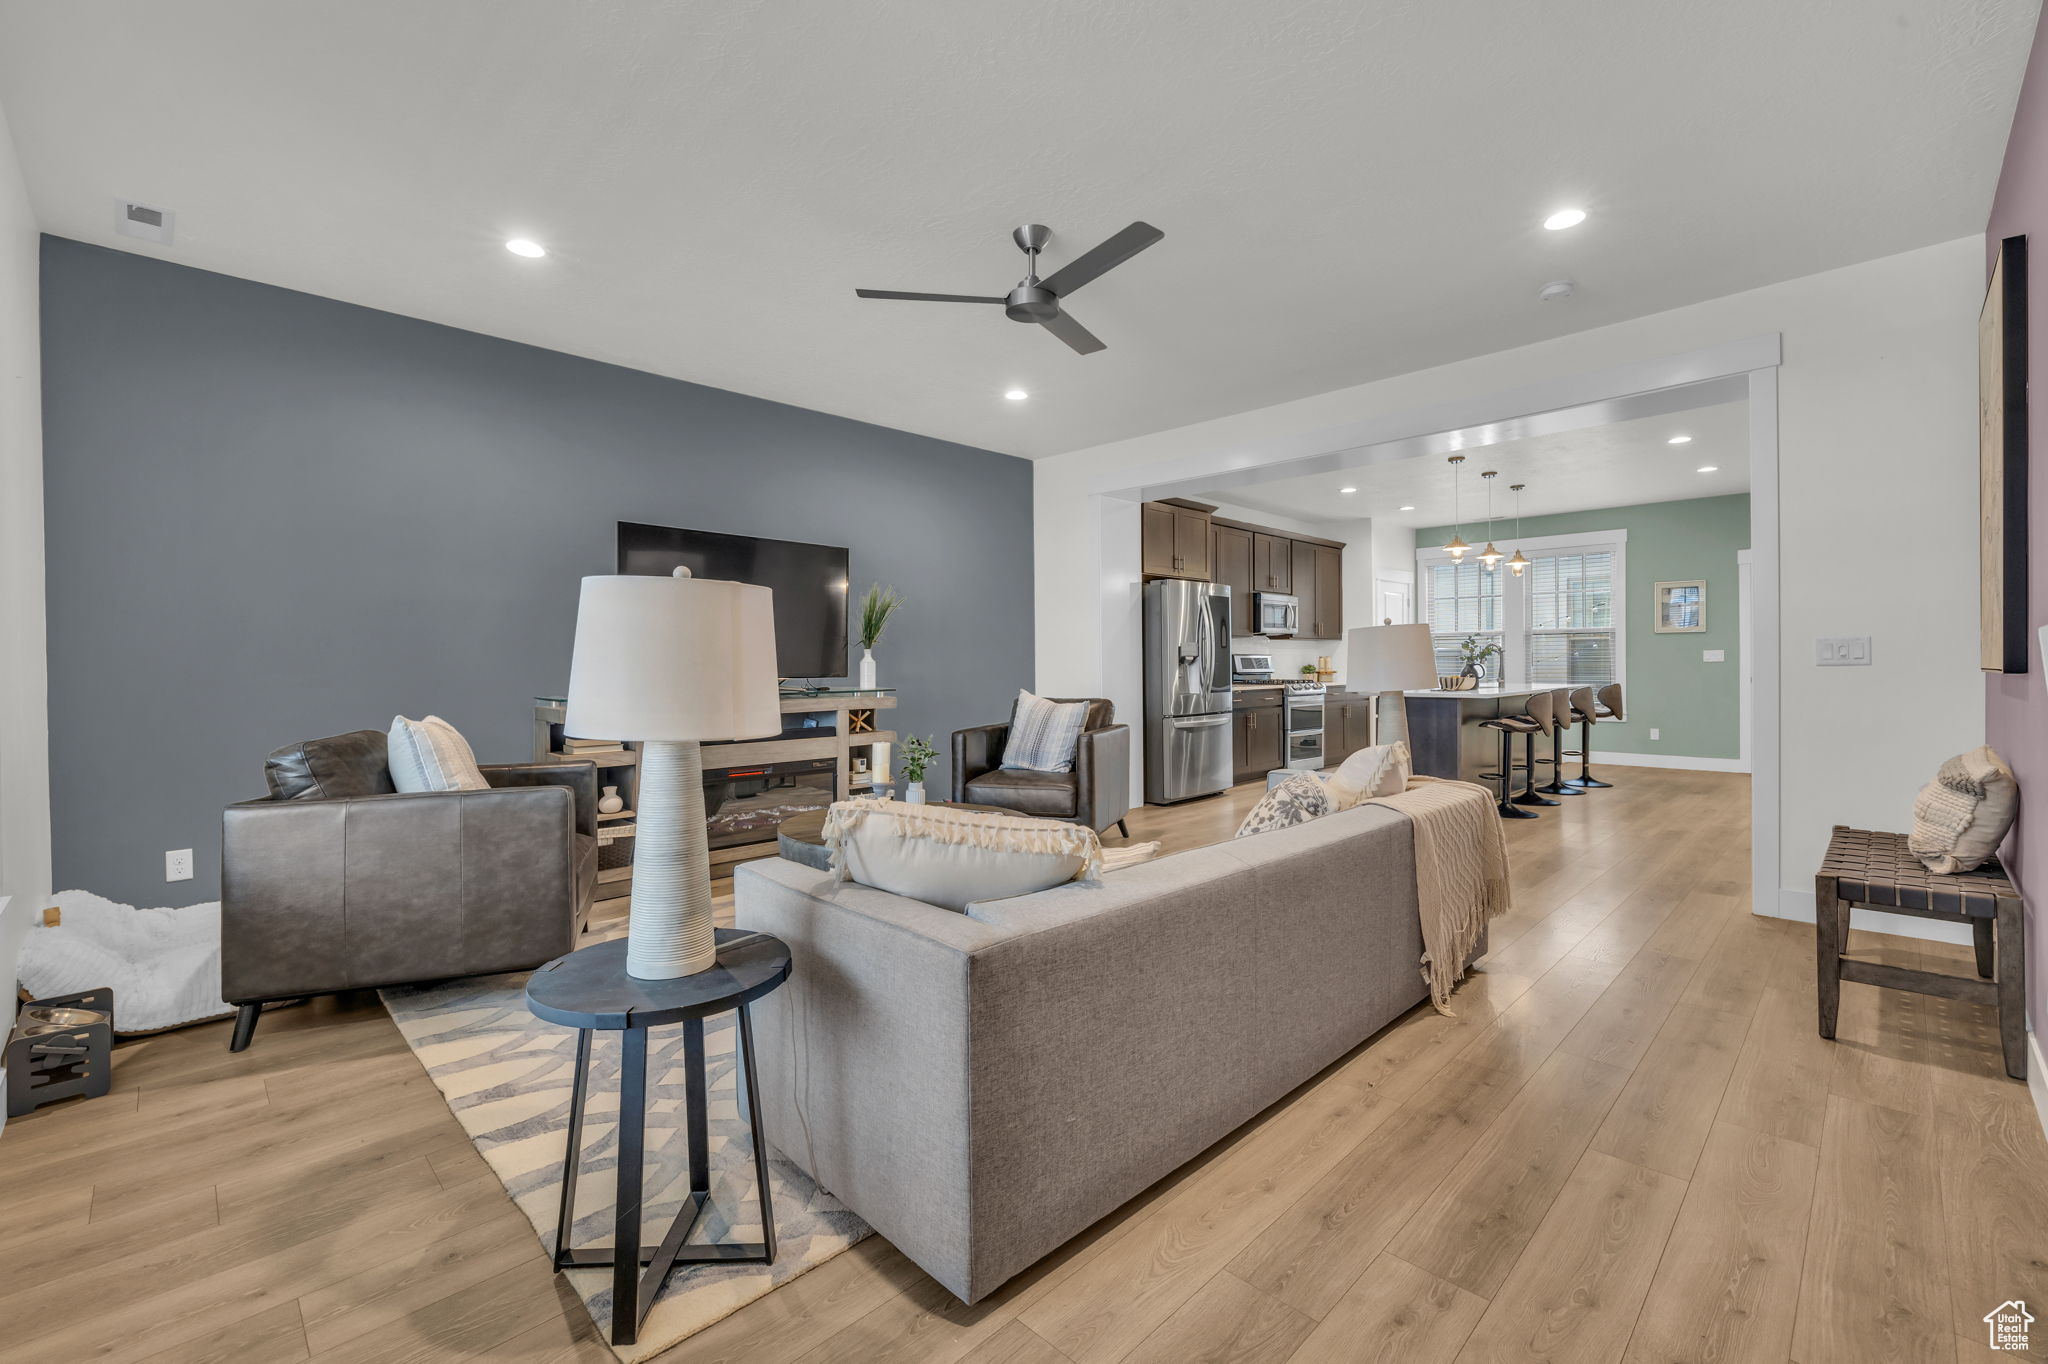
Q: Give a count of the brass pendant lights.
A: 3